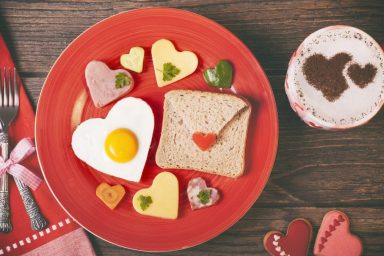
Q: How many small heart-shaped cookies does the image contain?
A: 2